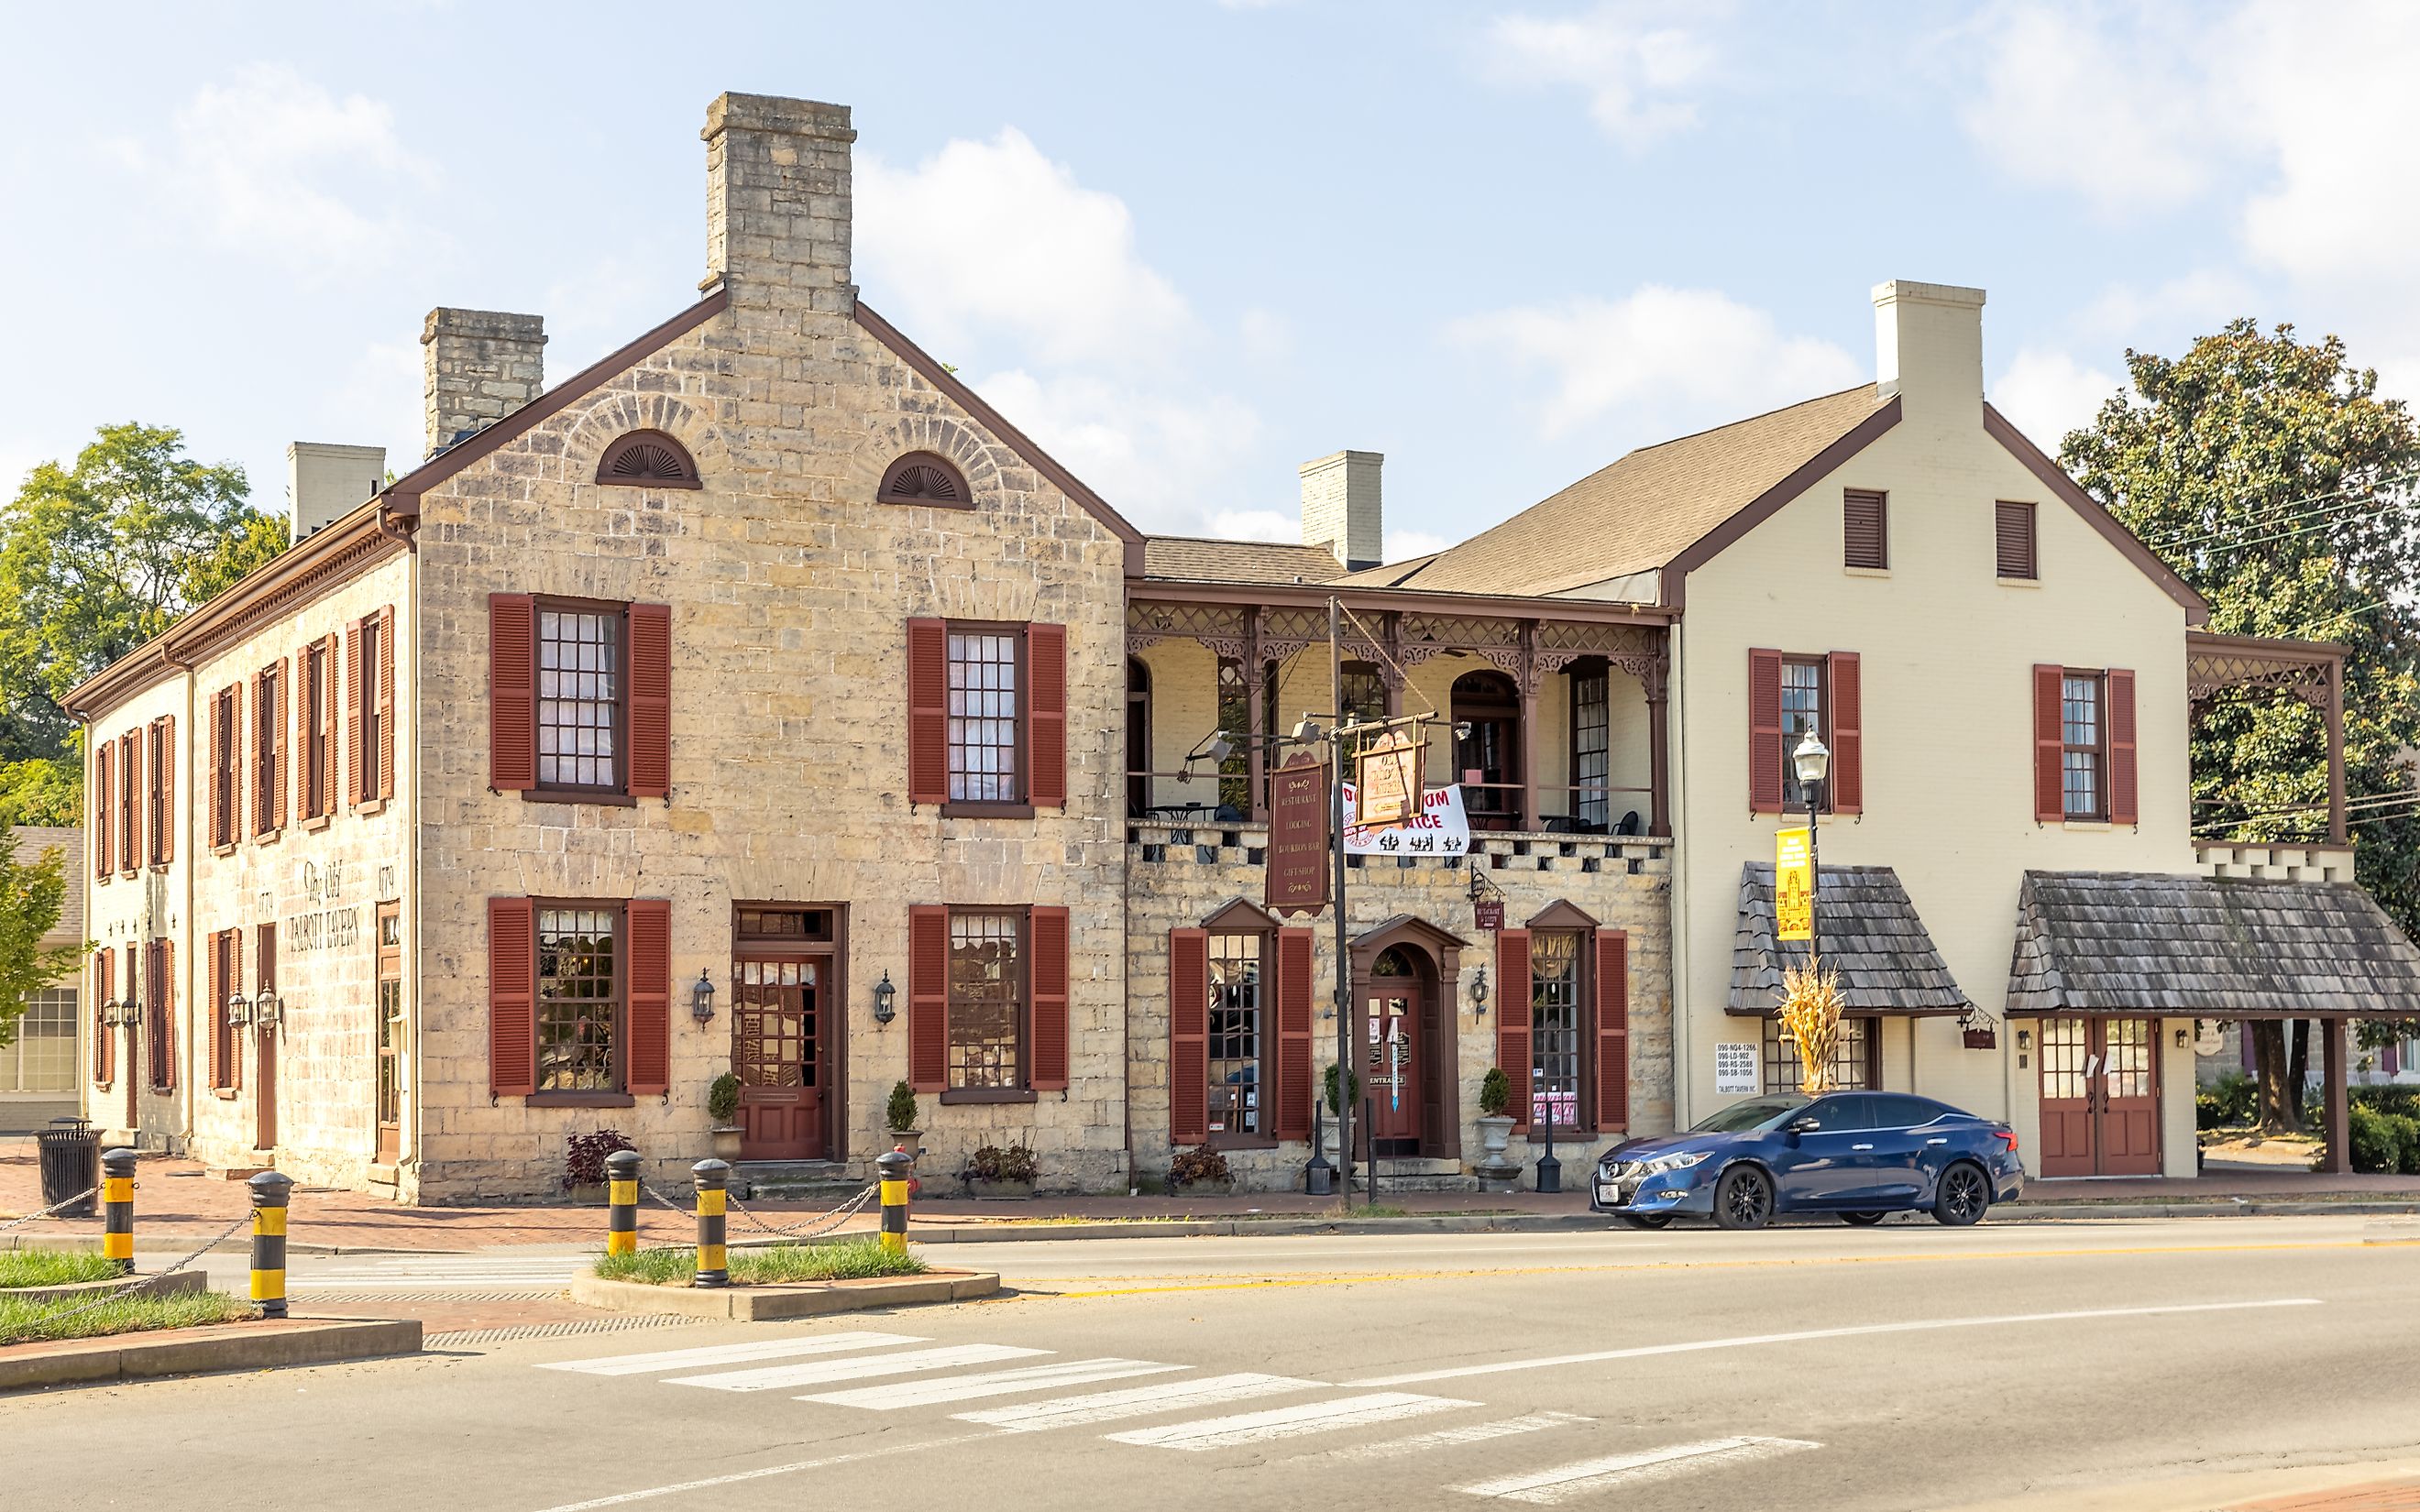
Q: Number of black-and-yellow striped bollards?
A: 5